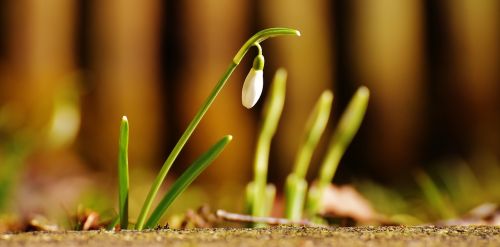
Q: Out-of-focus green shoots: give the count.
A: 3